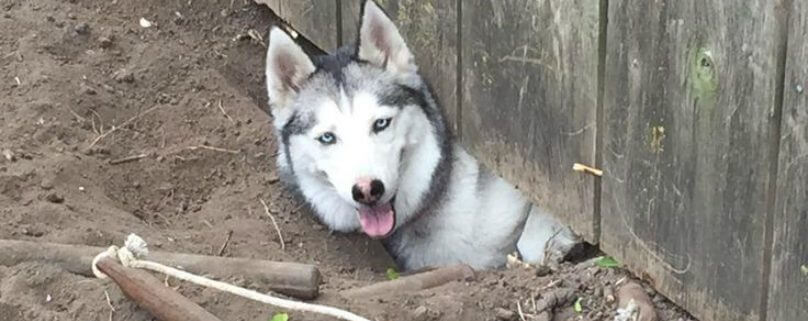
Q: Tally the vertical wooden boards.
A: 5